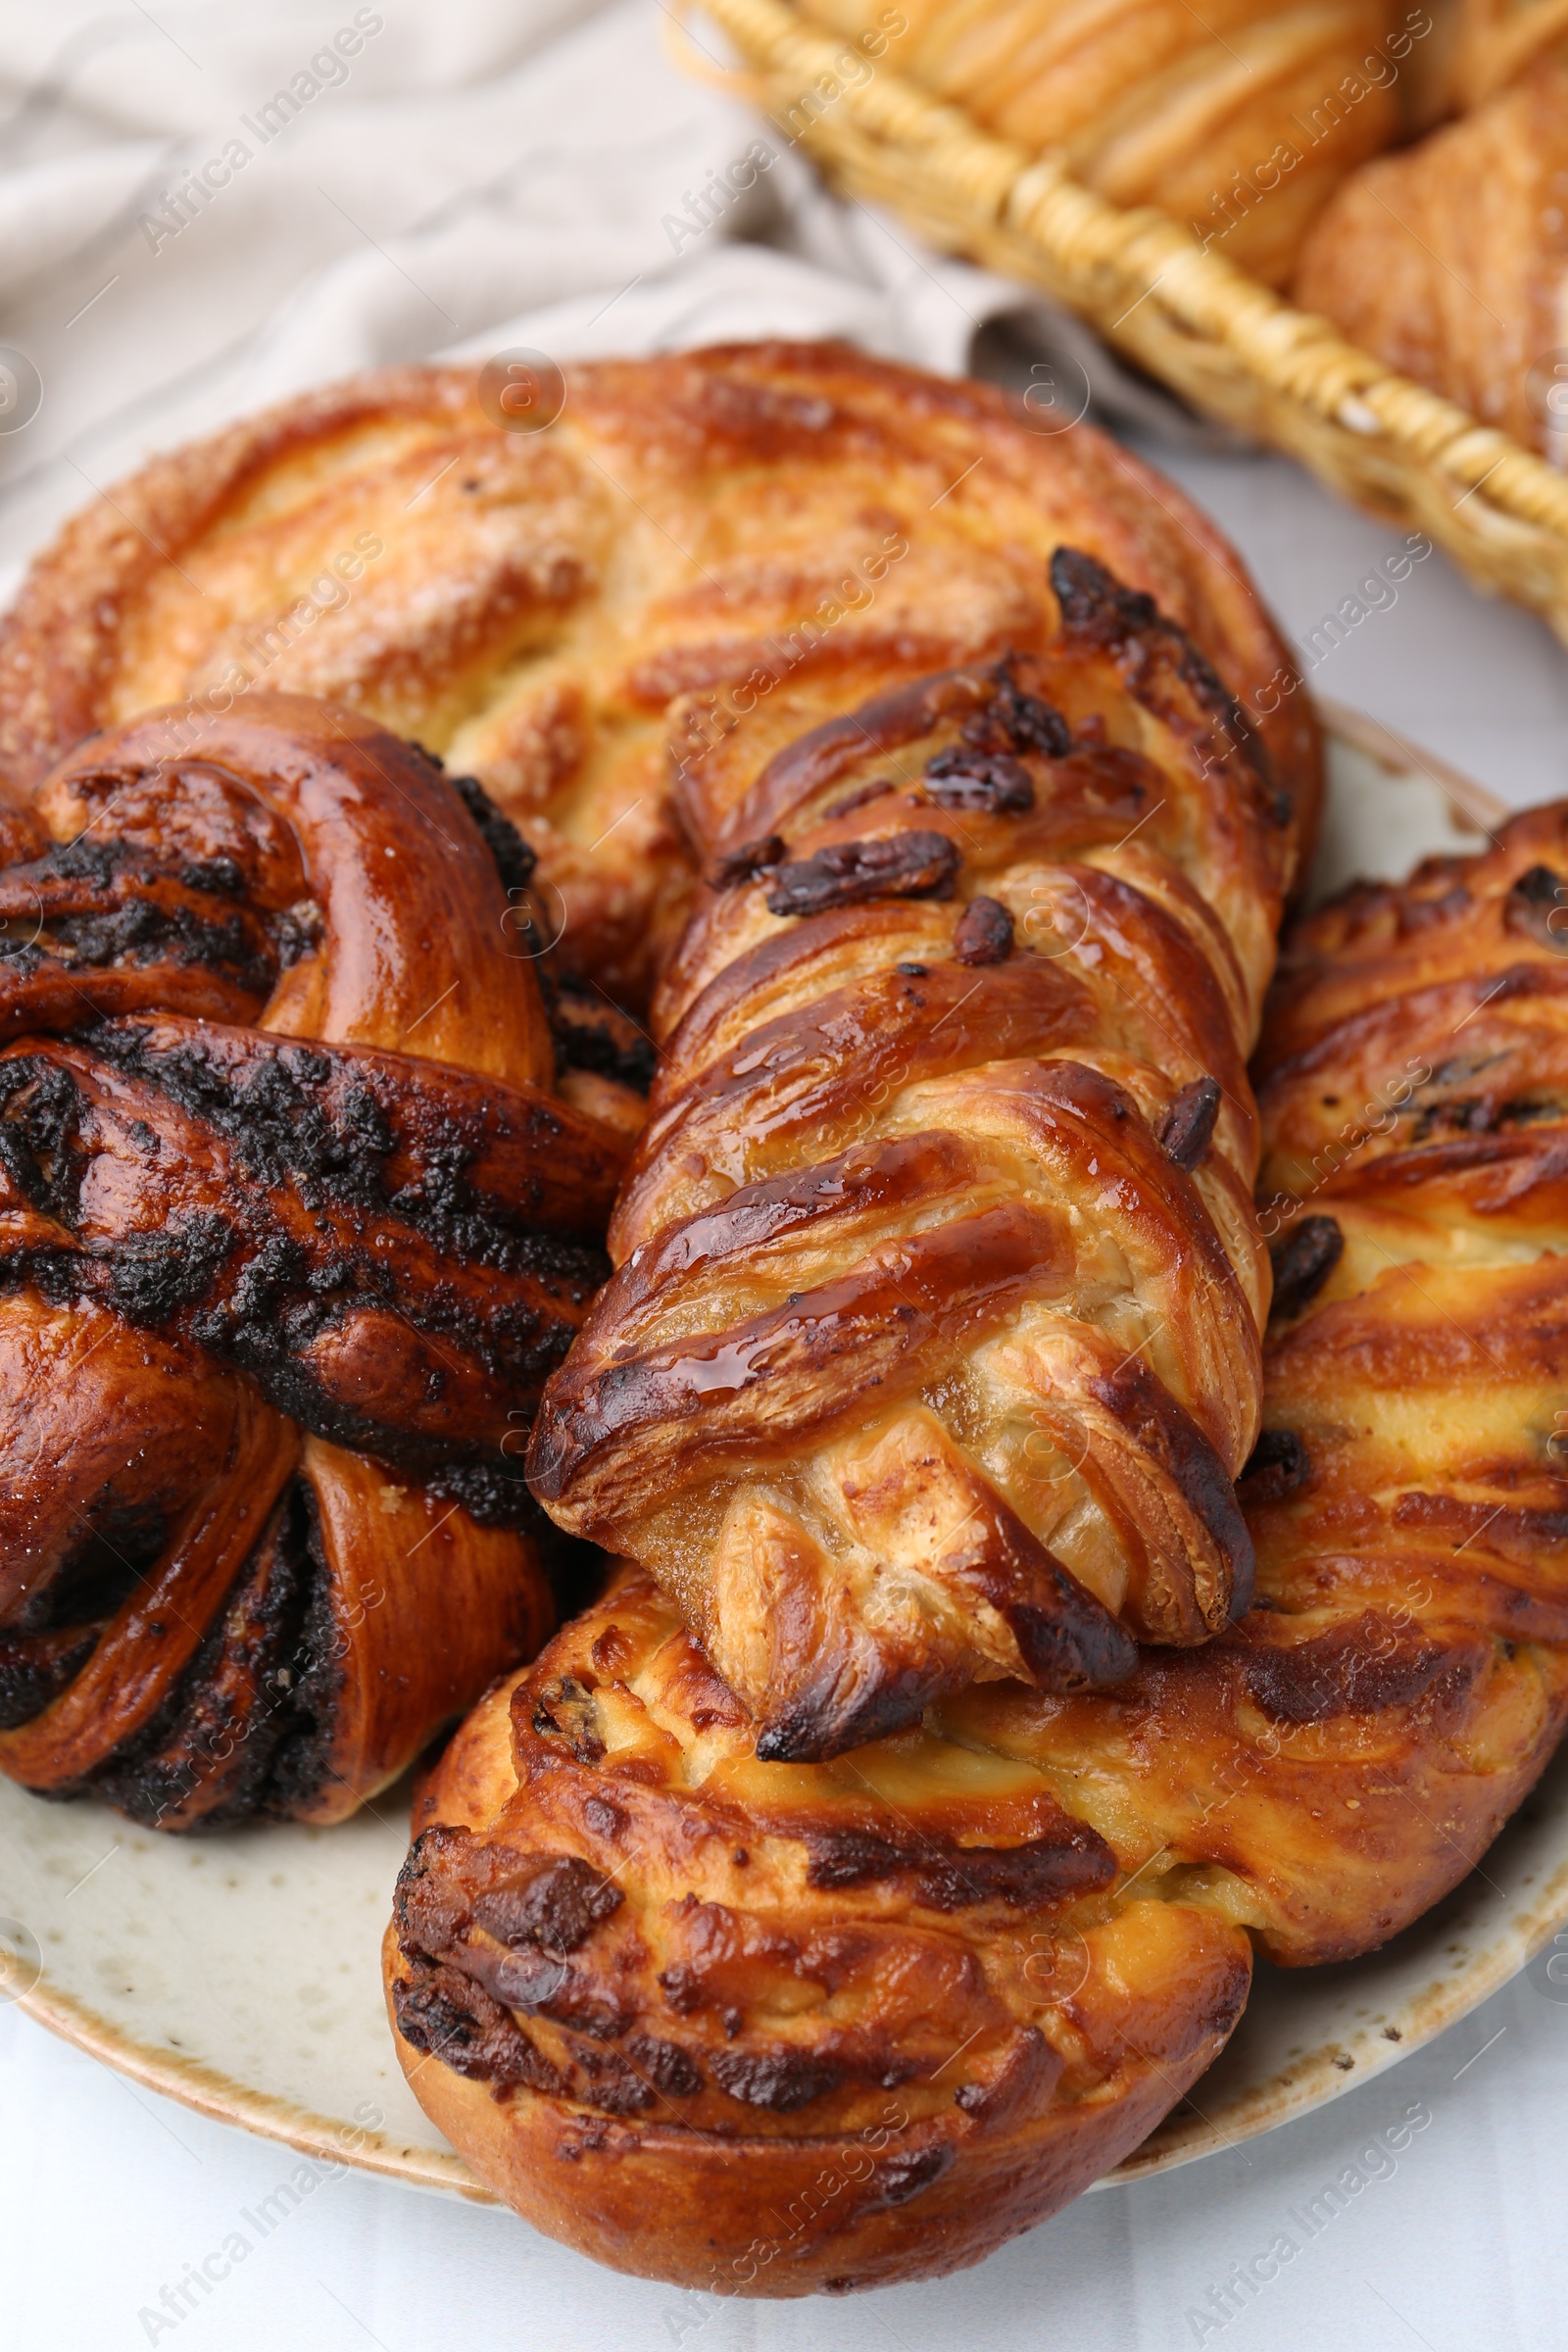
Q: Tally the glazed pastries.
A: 4